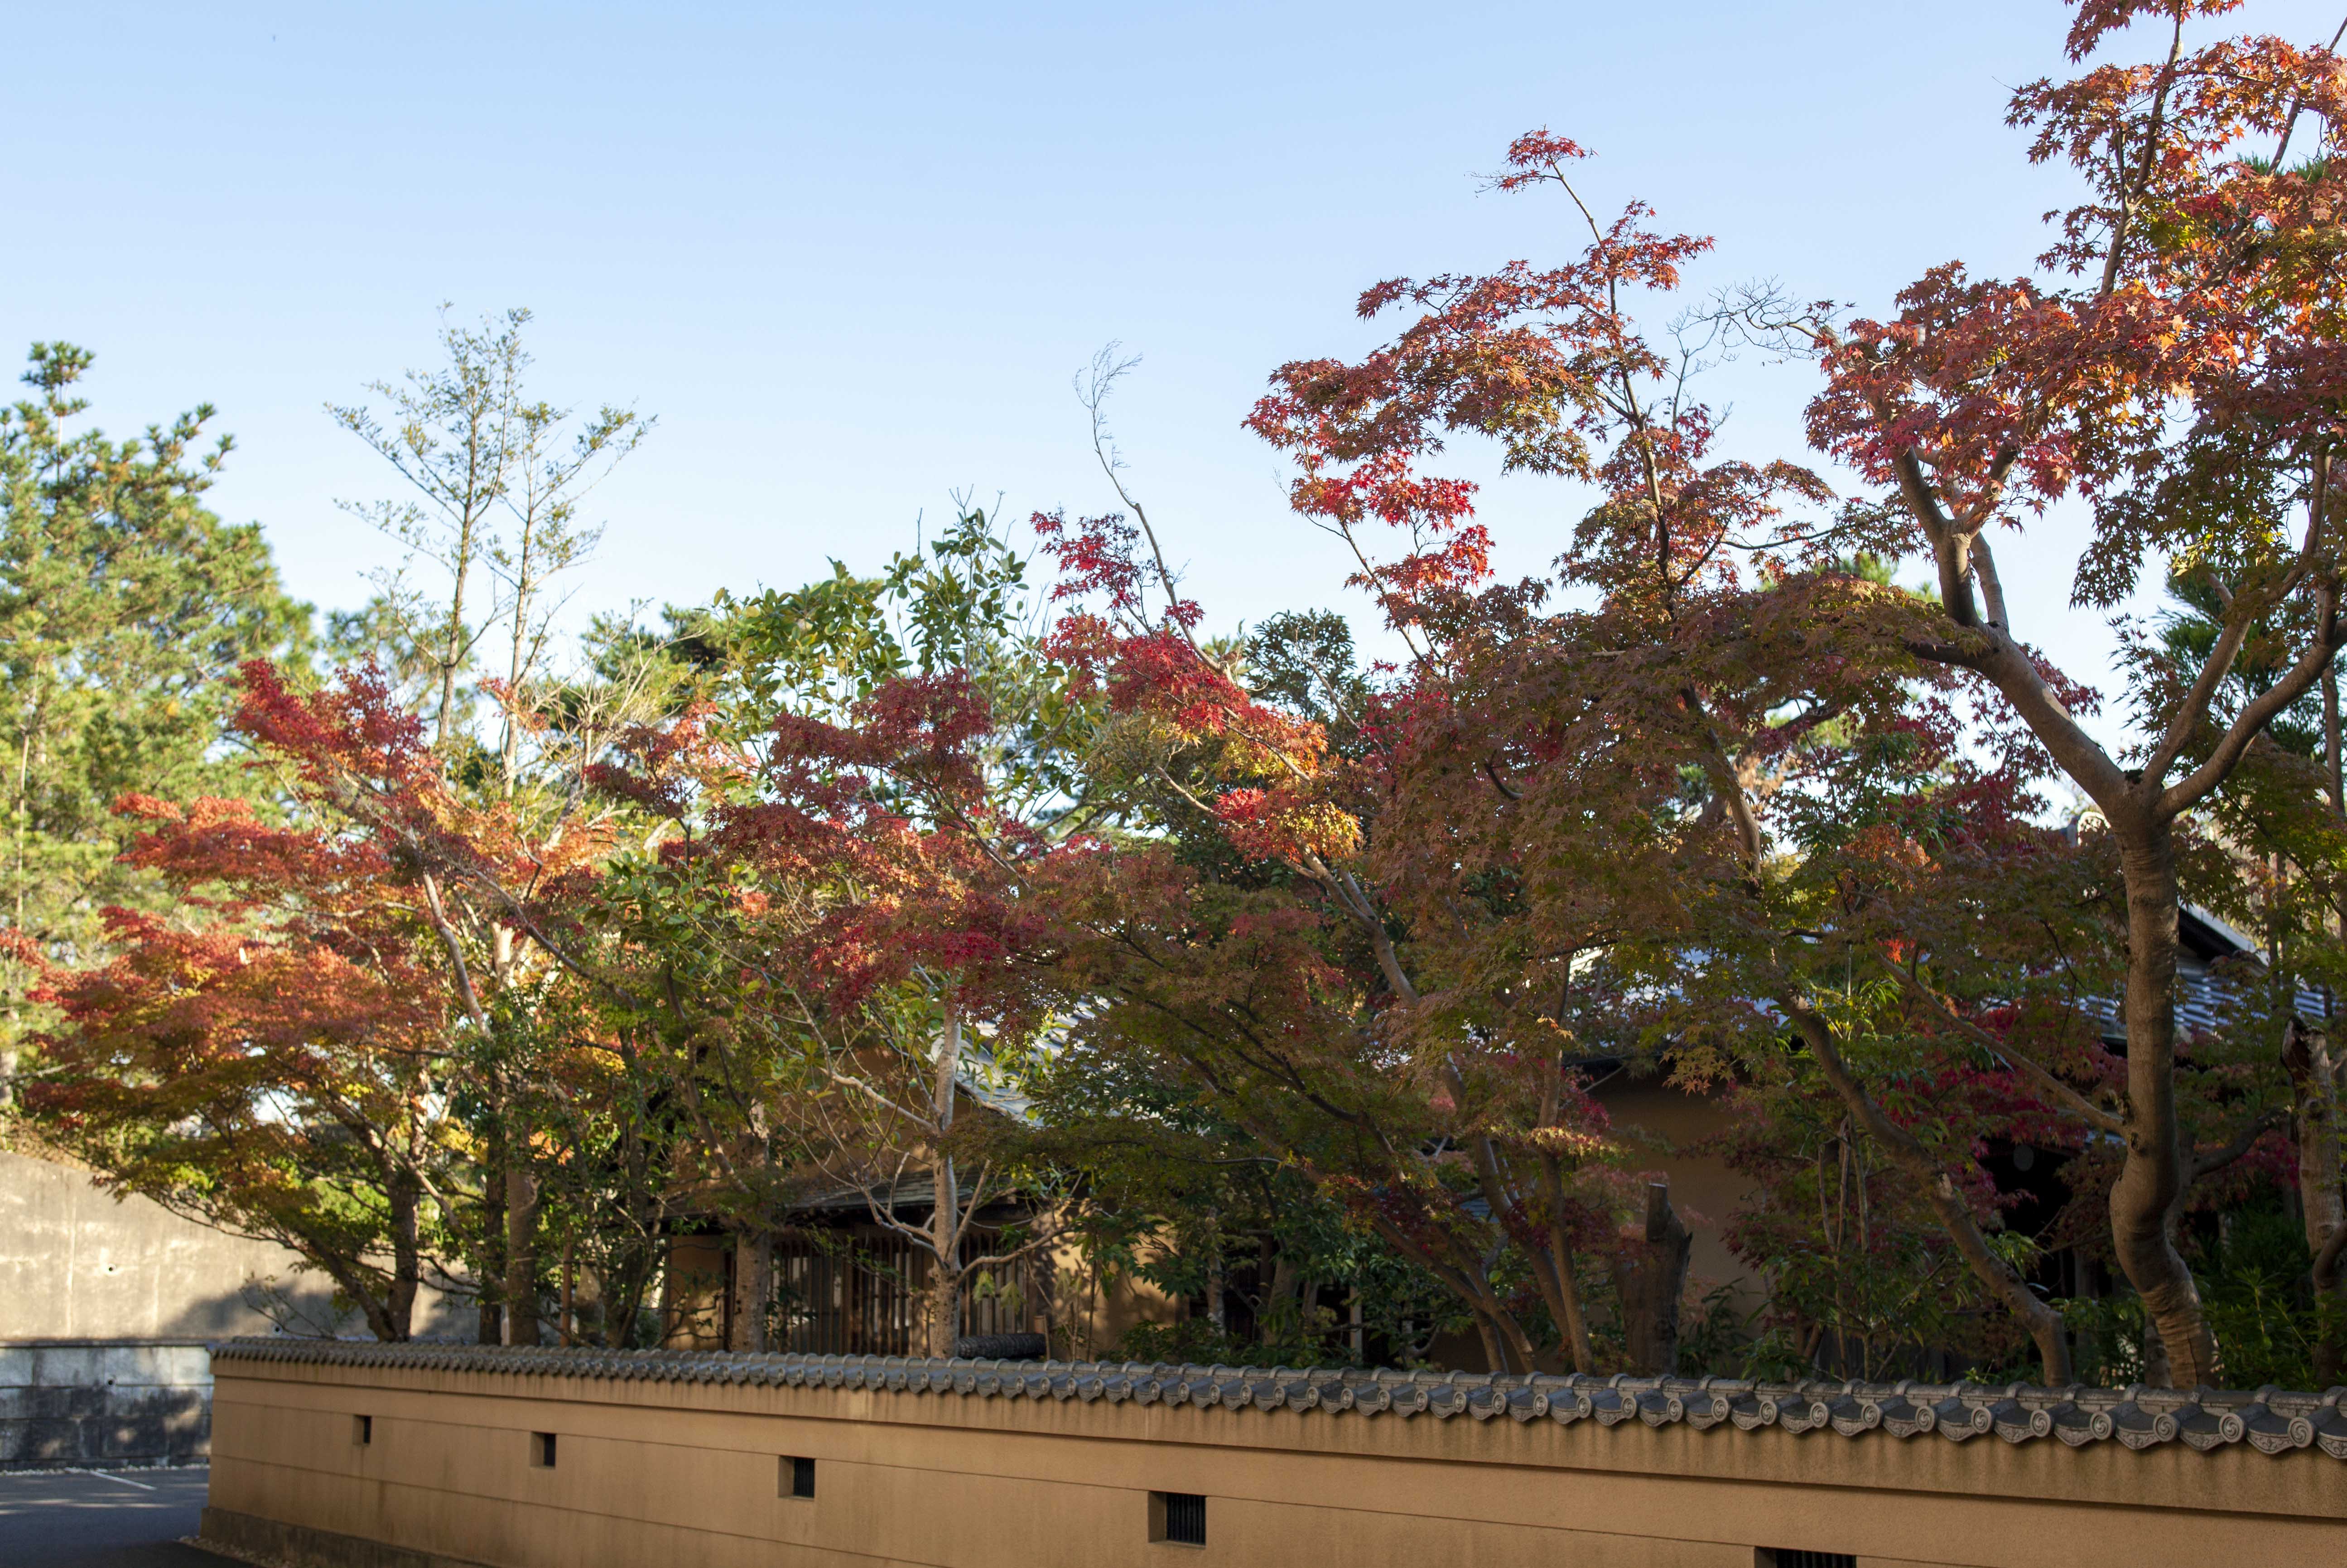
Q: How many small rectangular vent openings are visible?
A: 5